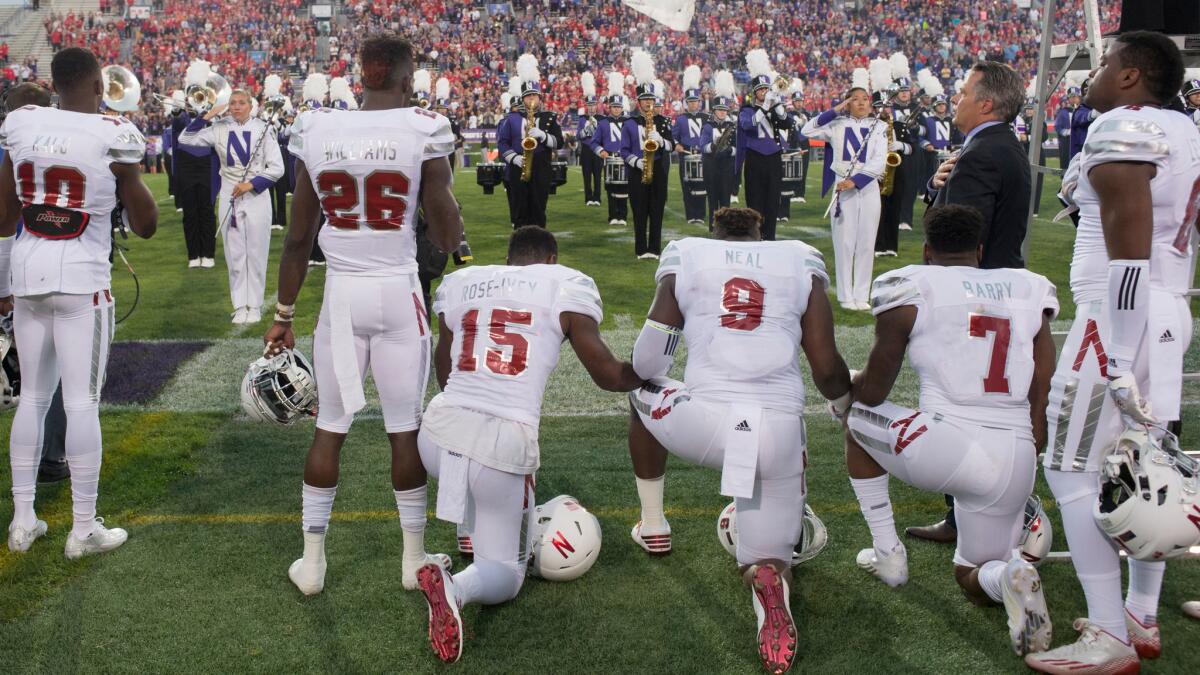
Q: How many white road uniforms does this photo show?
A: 6